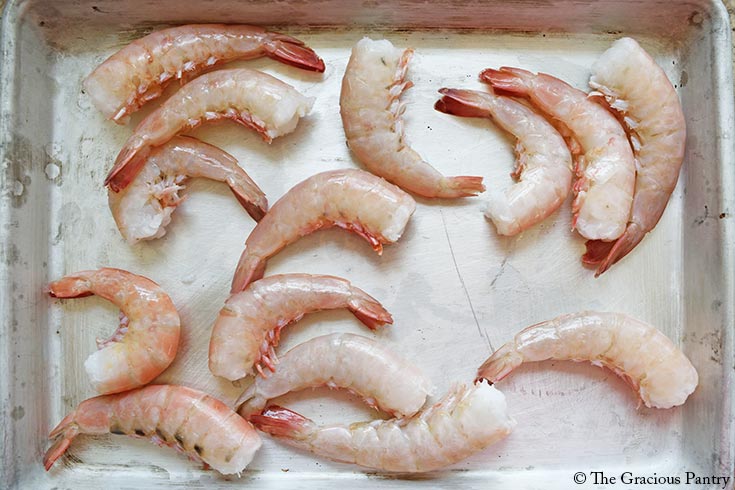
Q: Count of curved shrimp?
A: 14